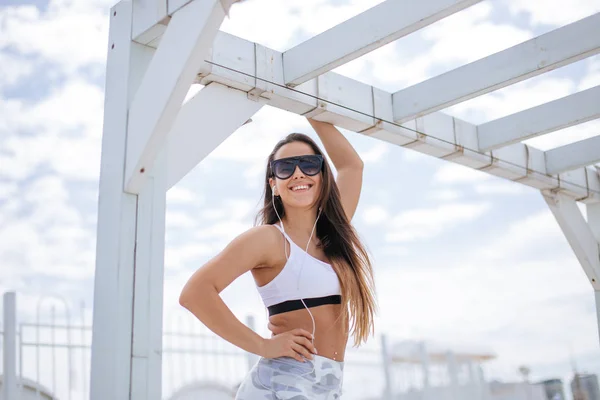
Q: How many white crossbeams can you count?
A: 4